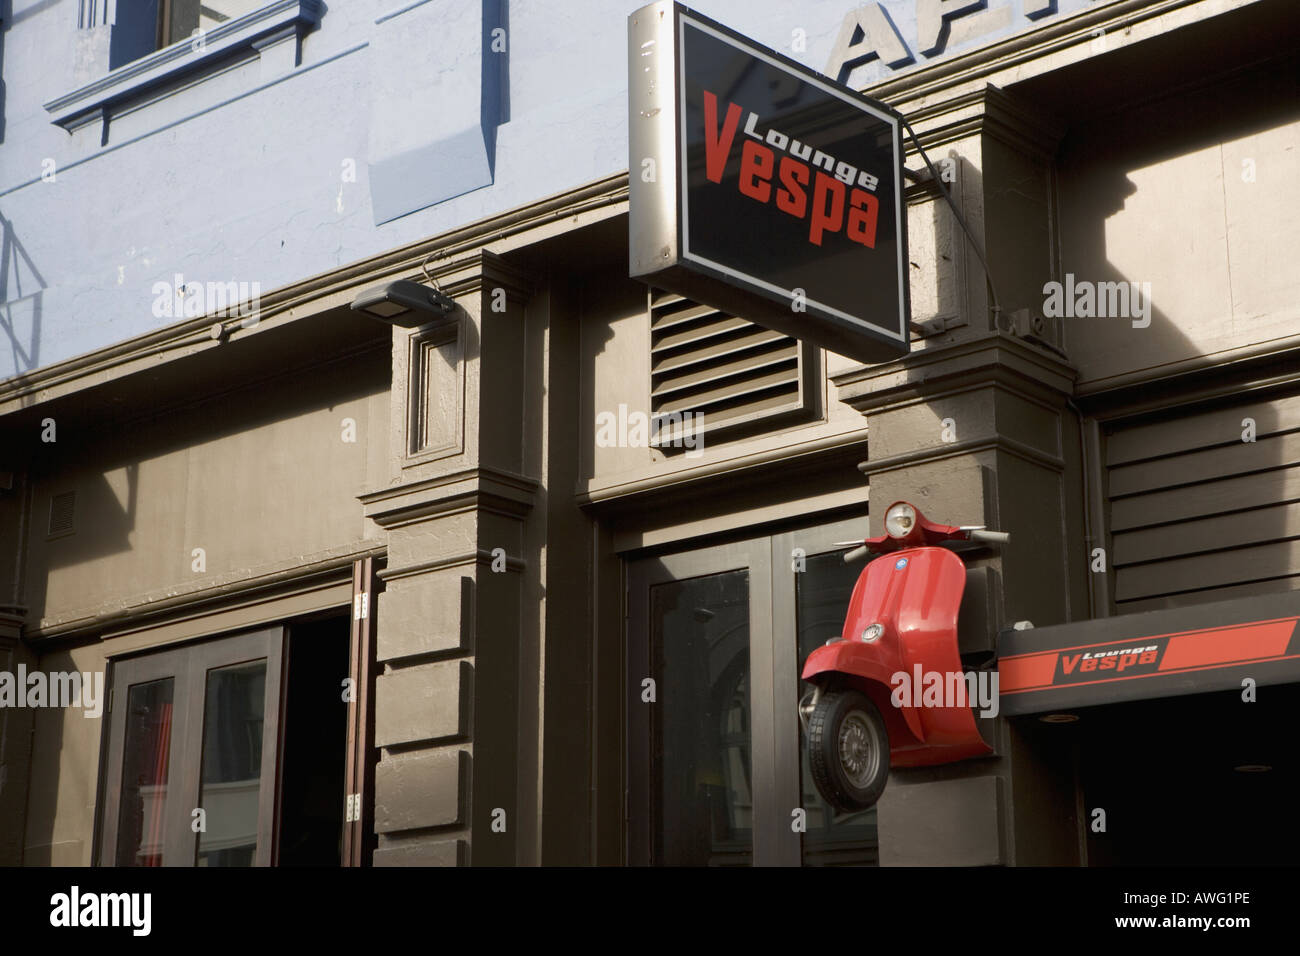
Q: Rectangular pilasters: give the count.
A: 2